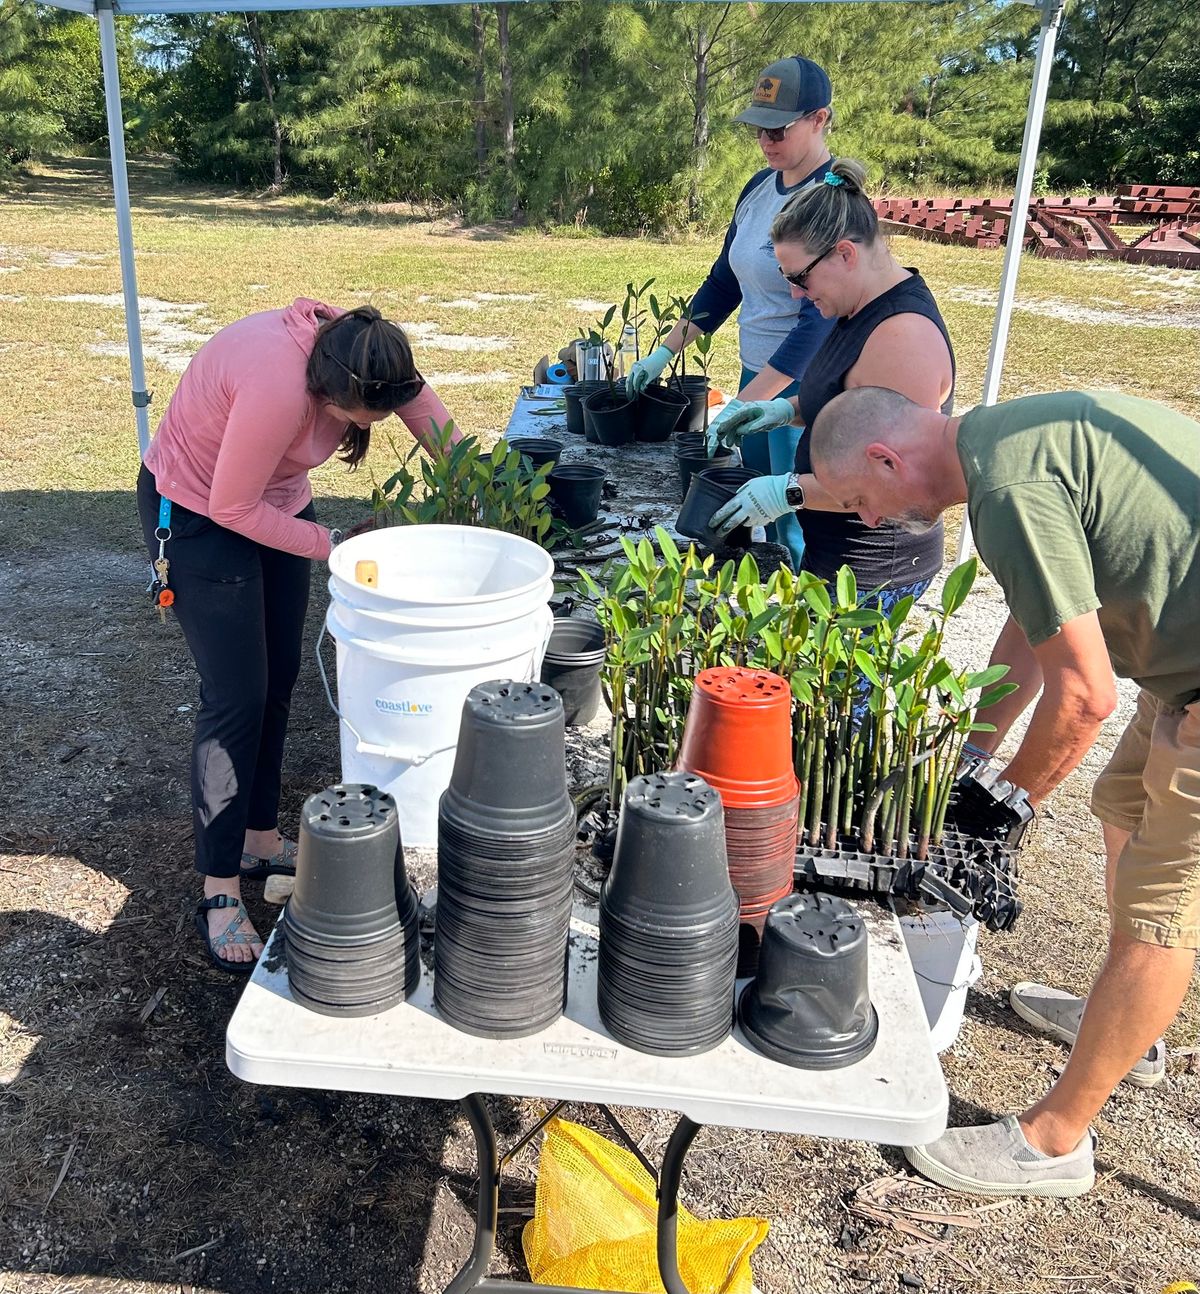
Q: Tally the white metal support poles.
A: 2